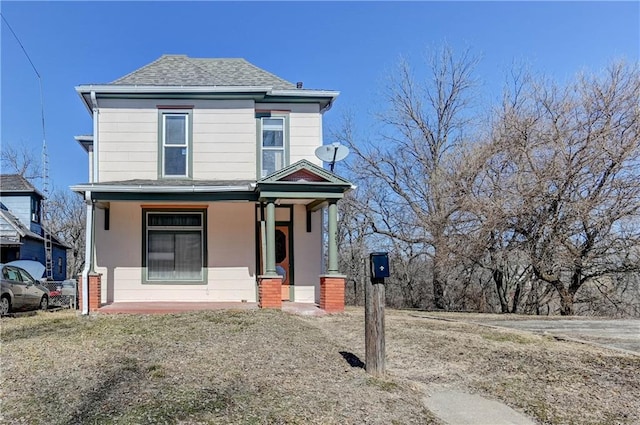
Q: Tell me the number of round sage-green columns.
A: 2